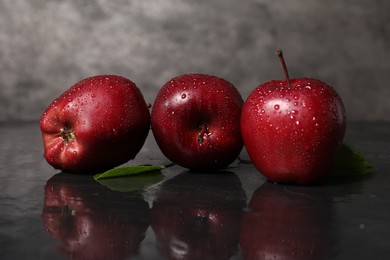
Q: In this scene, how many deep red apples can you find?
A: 3